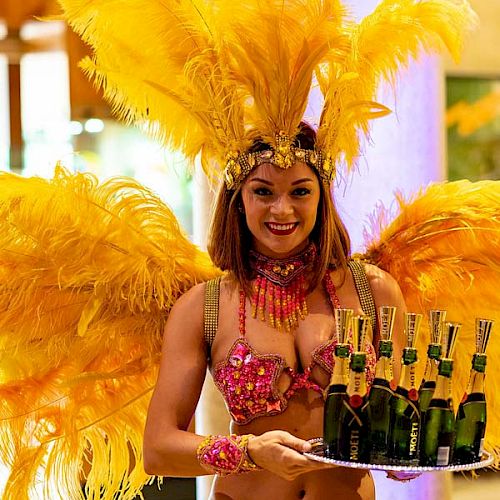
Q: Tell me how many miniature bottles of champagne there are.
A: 7